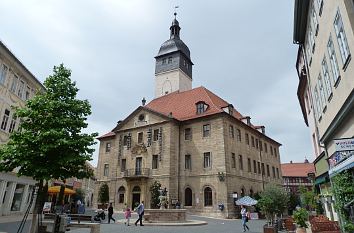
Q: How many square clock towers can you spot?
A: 1